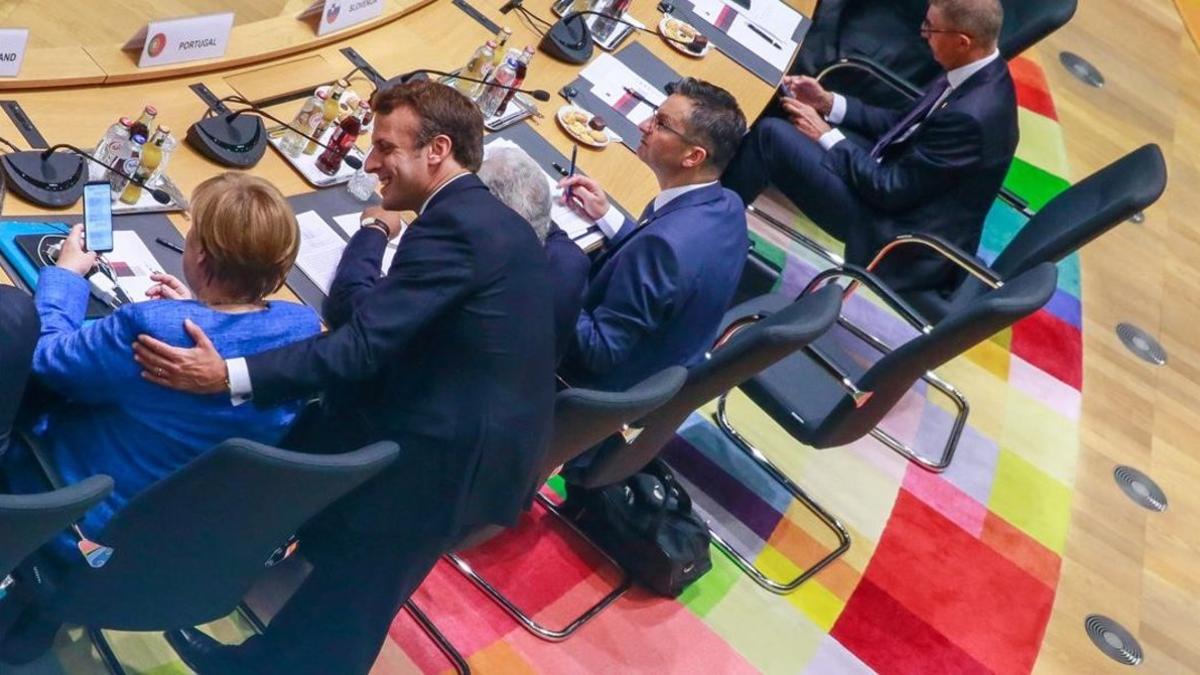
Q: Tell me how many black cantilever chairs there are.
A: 7